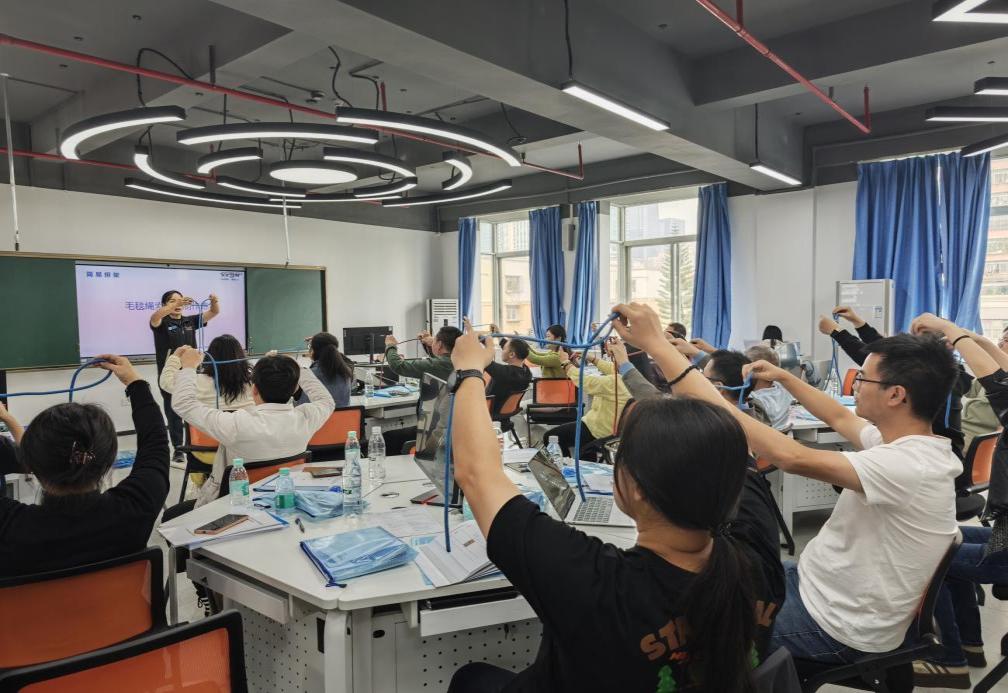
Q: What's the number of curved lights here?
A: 12